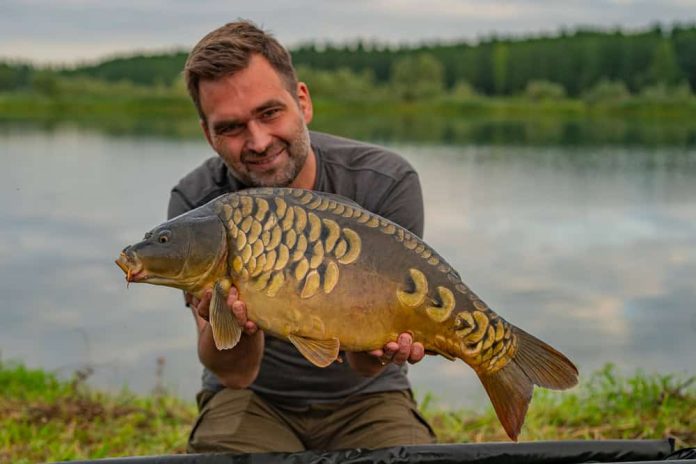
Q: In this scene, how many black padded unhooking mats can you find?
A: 1